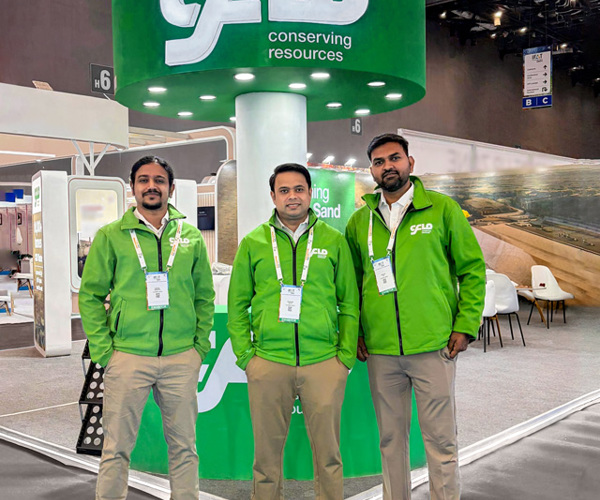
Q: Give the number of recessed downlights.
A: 12